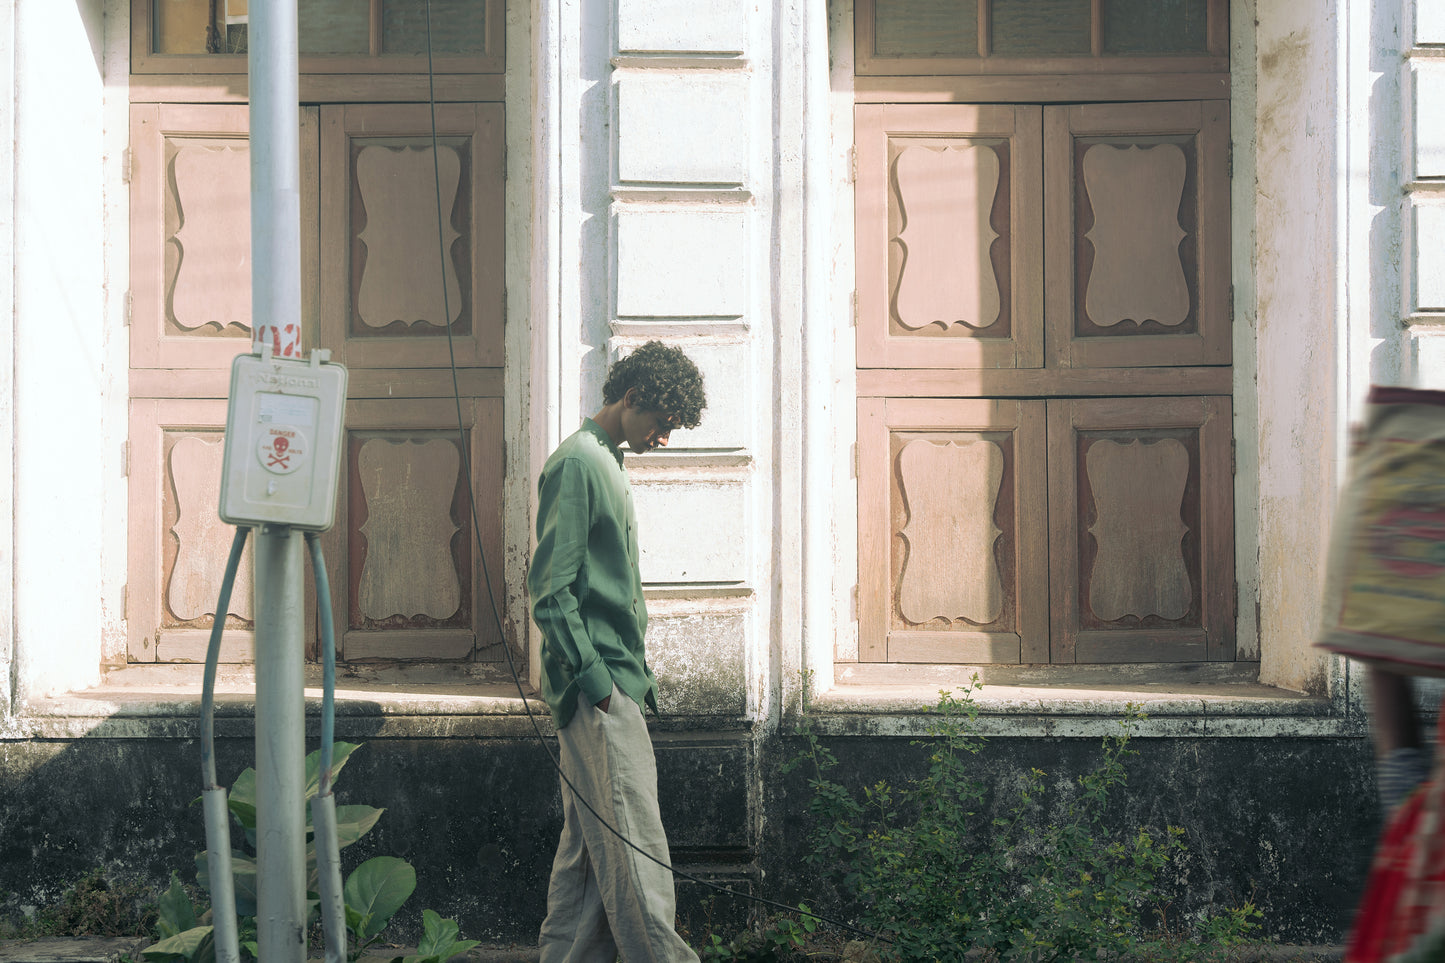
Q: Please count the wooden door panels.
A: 8